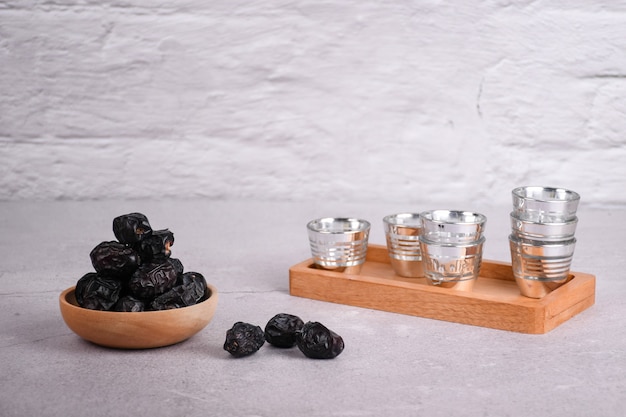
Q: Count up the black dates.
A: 12